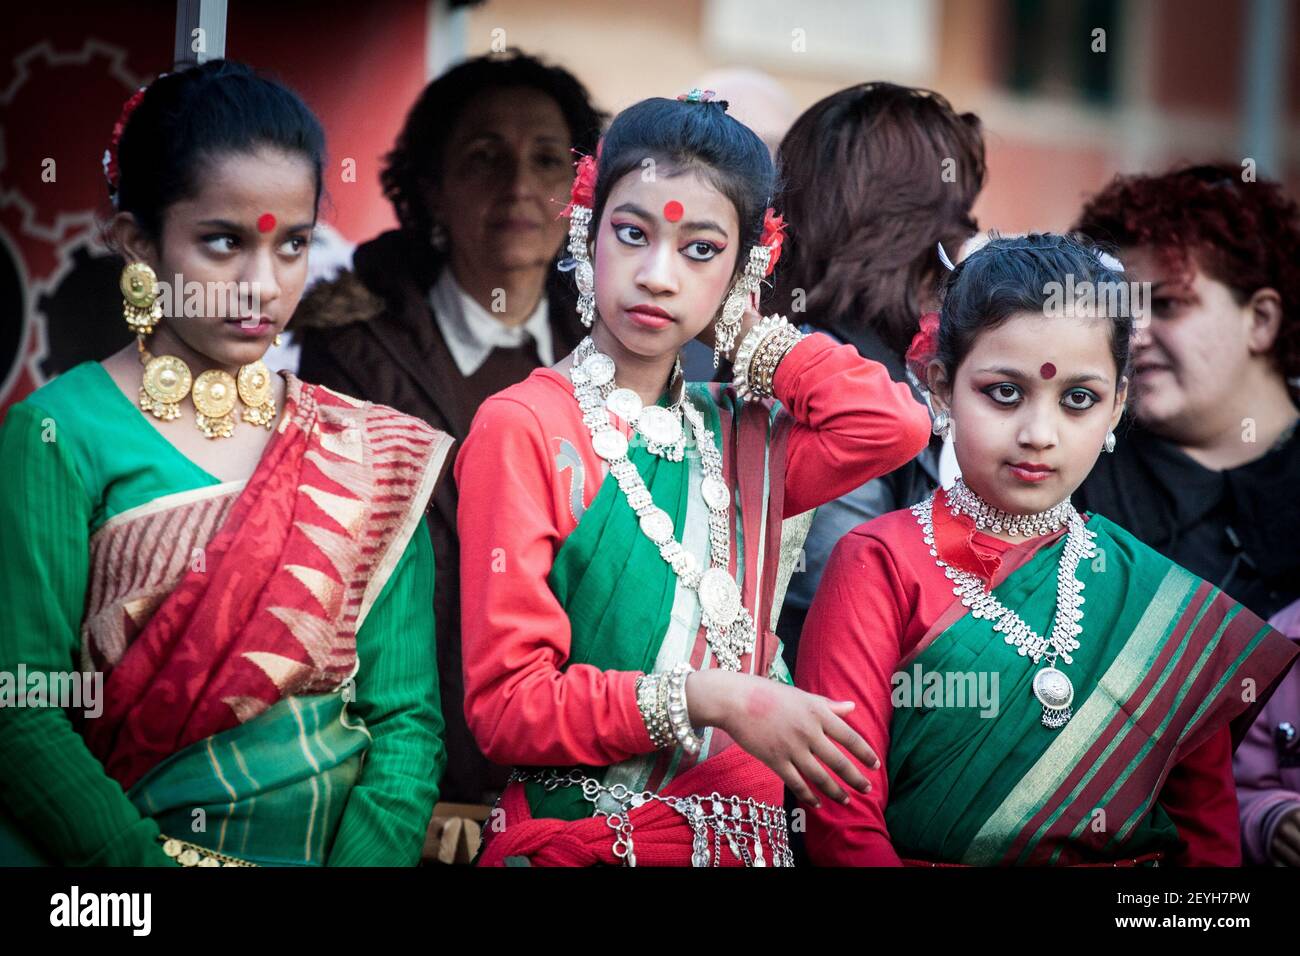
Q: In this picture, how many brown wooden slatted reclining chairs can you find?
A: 0